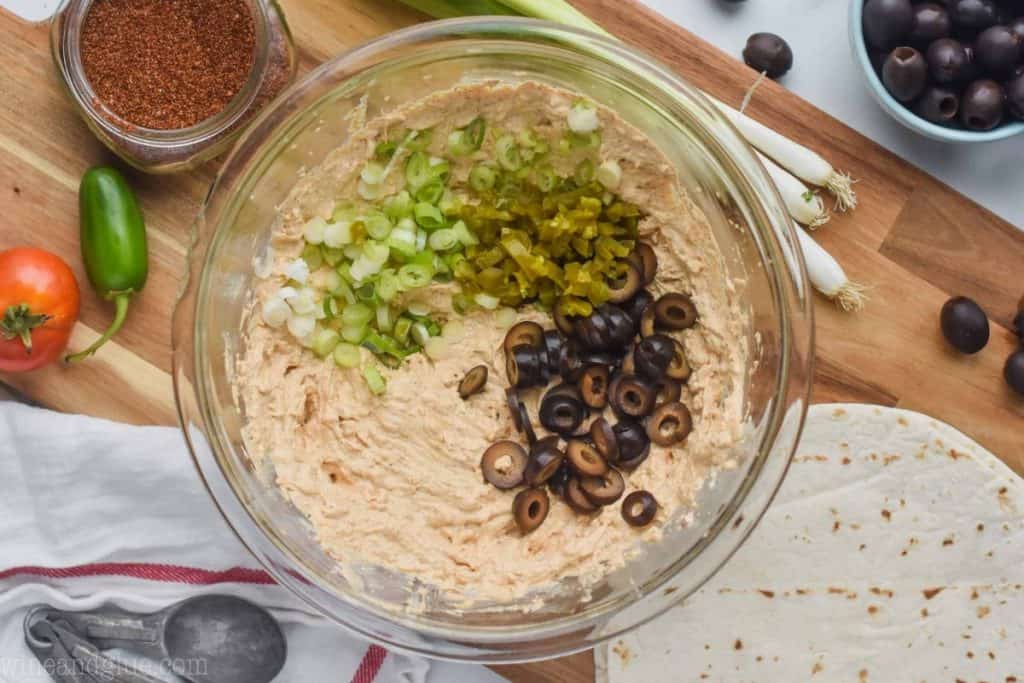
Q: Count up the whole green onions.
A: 3